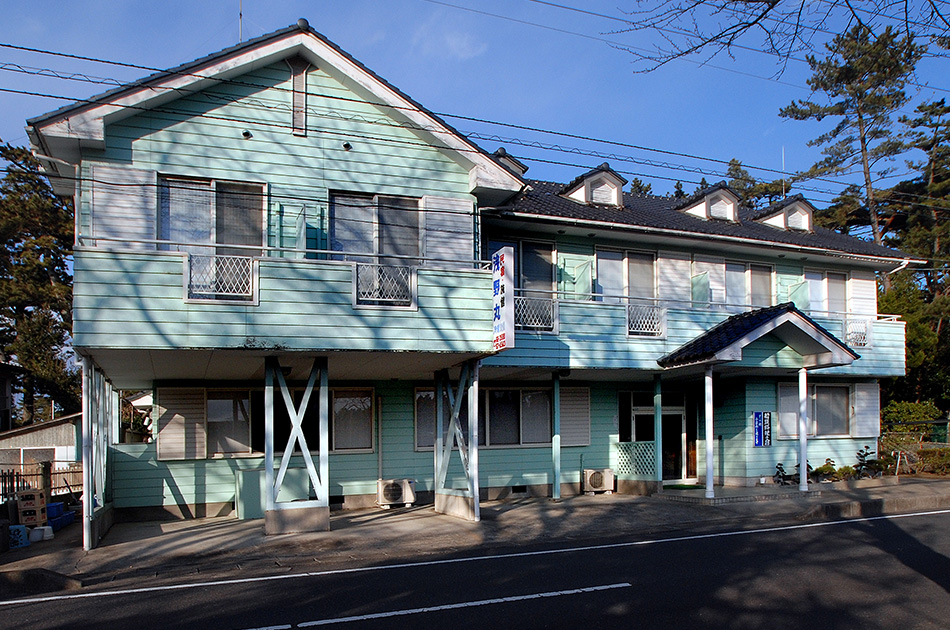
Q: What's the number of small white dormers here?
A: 3